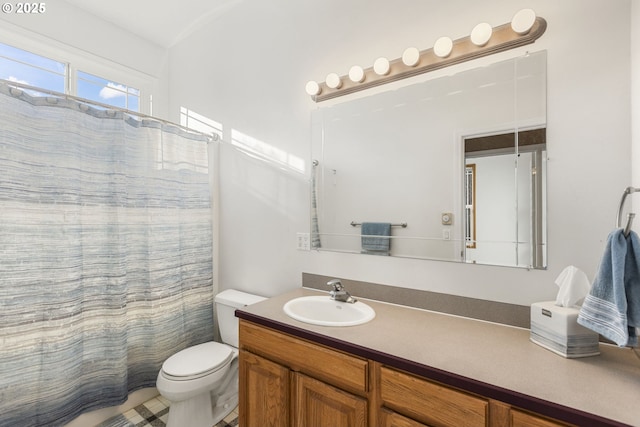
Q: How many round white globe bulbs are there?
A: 8